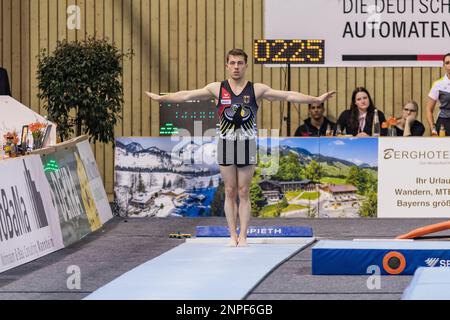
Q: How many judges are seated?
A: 3